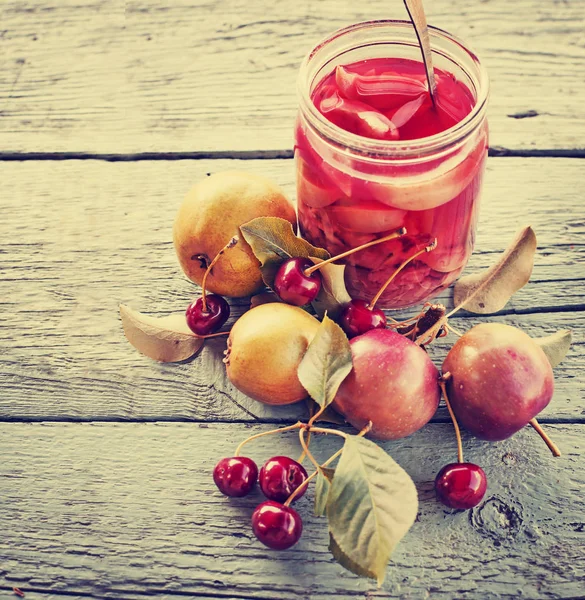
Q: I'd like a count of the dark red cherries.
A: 7